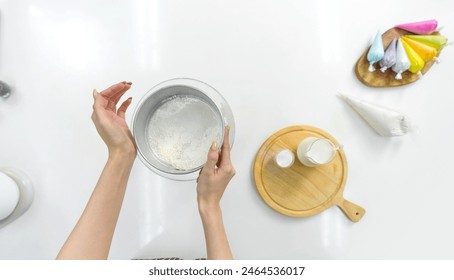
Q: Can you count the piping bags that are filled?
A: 8